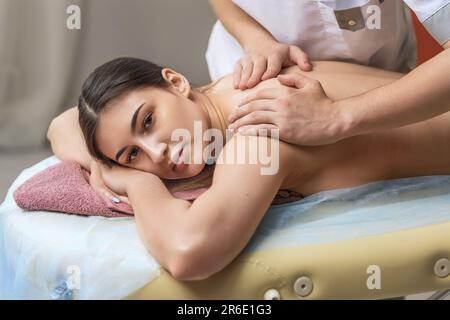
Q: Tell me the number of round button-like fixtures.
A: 3